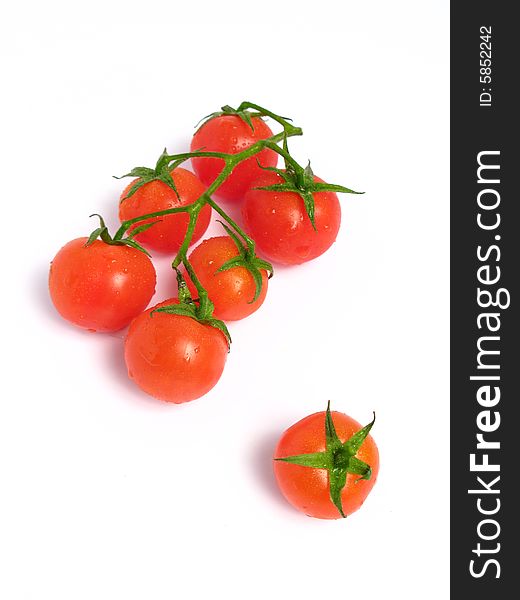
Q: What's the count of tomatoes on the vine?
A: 6